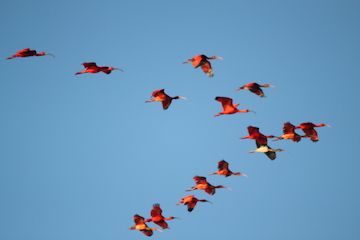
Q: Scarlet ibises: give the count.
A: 15